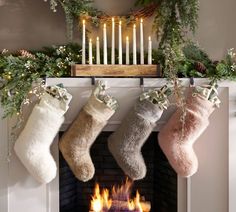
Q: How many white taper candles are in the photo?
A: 10